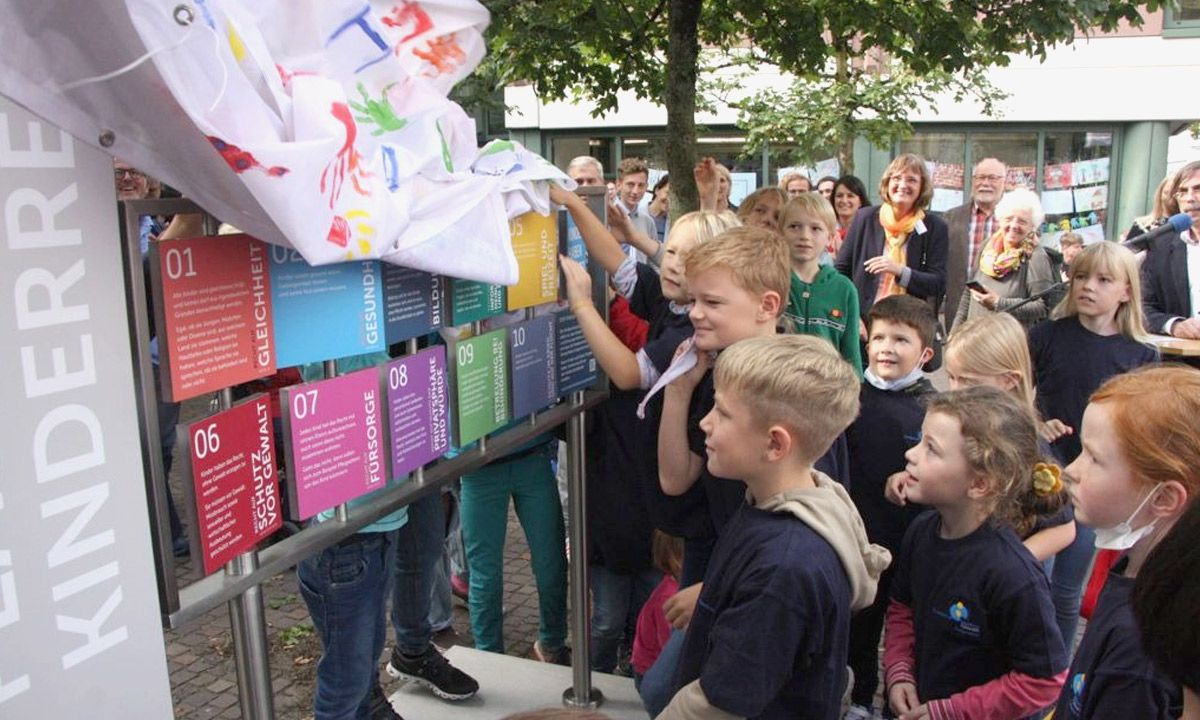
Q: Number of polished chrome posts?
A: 2